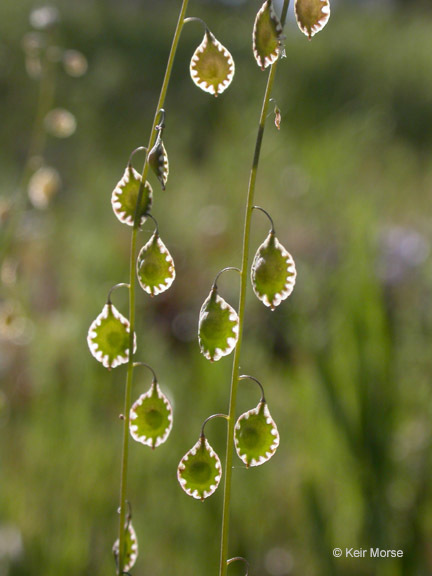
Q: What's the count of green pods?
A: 13